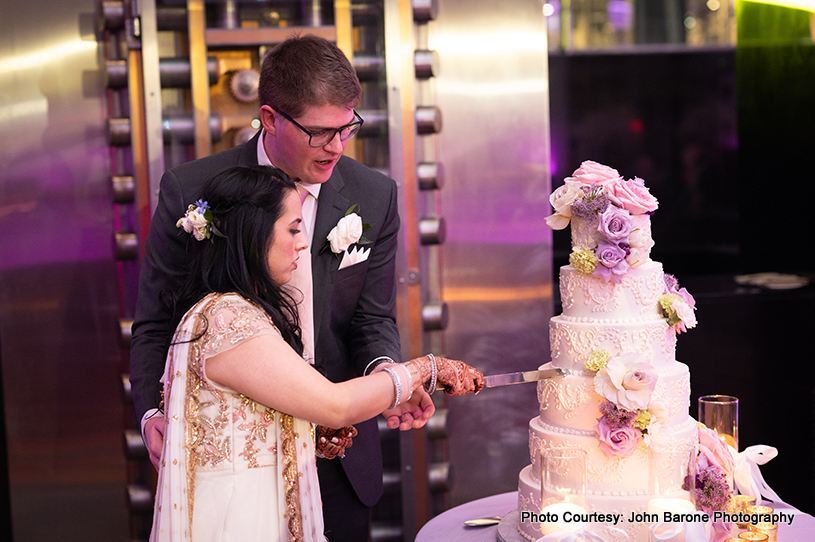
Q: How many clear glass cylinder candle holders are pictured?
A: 3